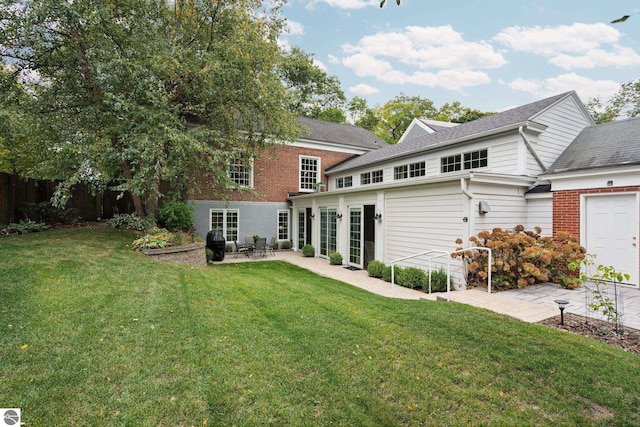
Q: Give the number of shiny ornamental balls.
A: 0